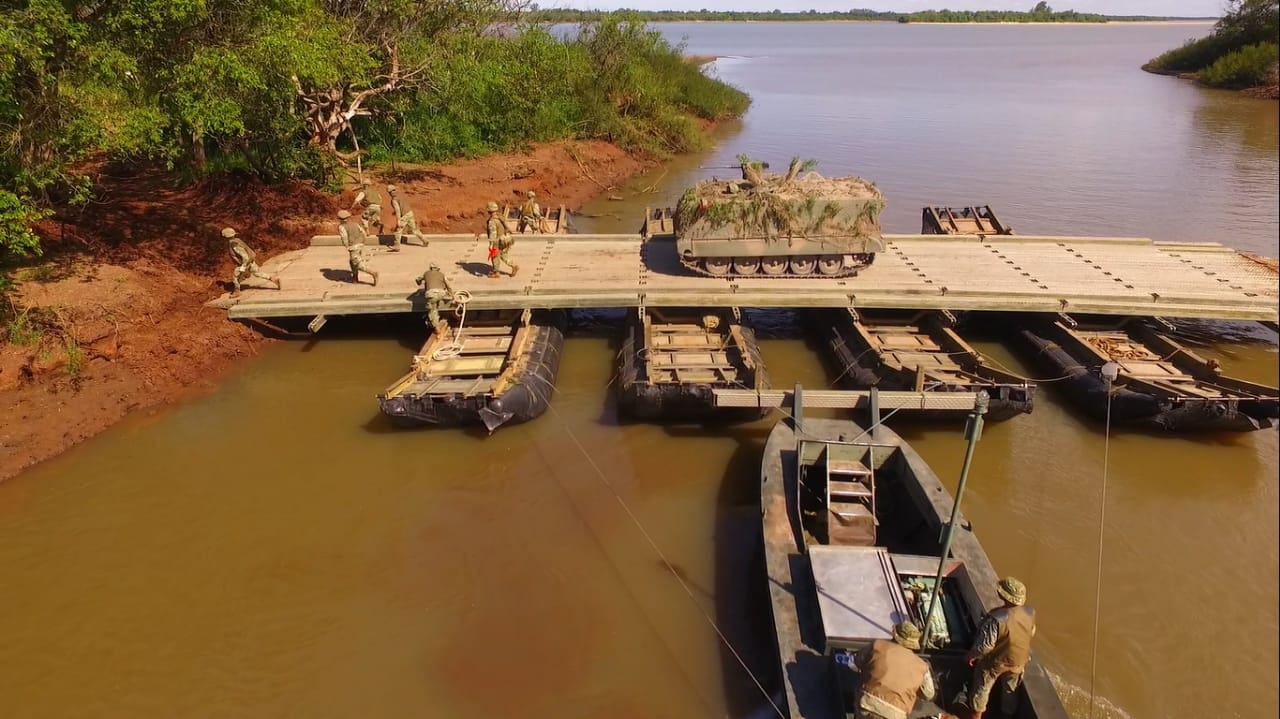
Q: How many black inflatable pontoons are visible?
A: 4